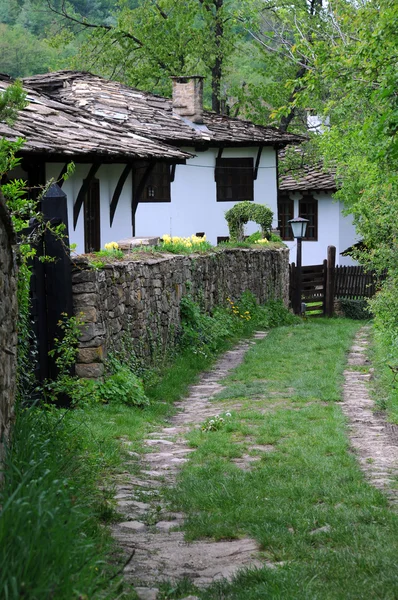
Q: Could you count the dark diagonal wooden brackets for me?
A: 7